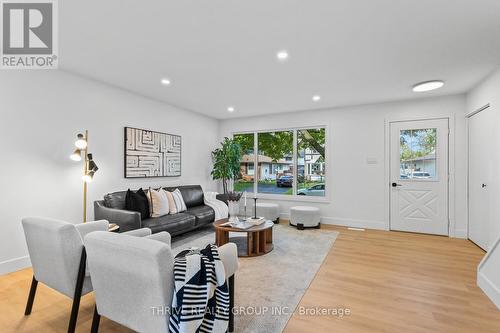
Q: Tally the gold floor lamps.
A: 1